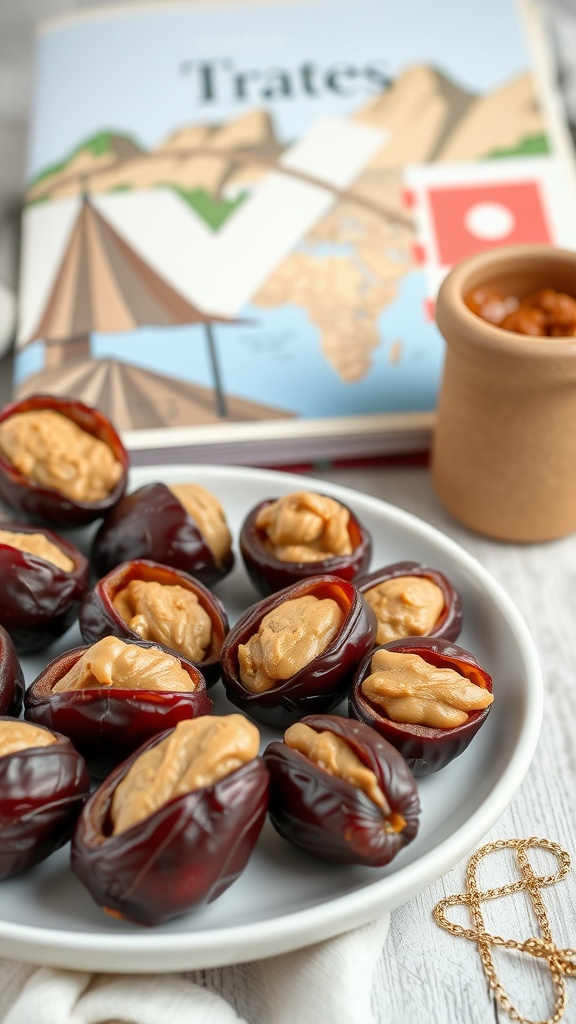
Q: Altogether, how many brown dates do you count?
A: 13